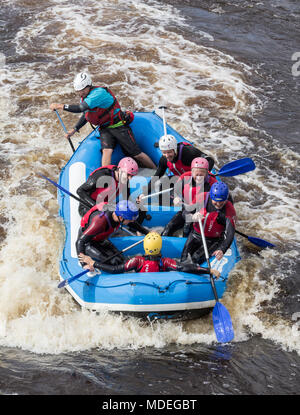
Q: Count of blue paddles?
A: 5